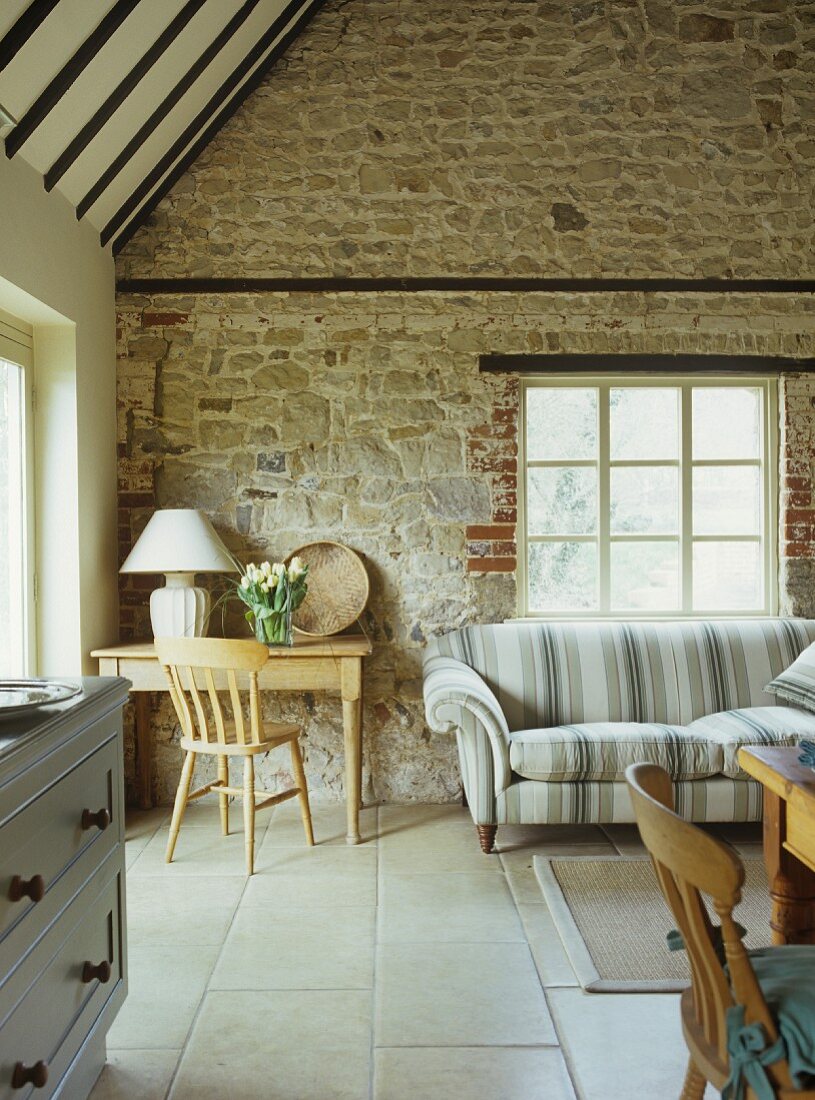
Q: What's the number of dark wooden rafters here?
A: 6